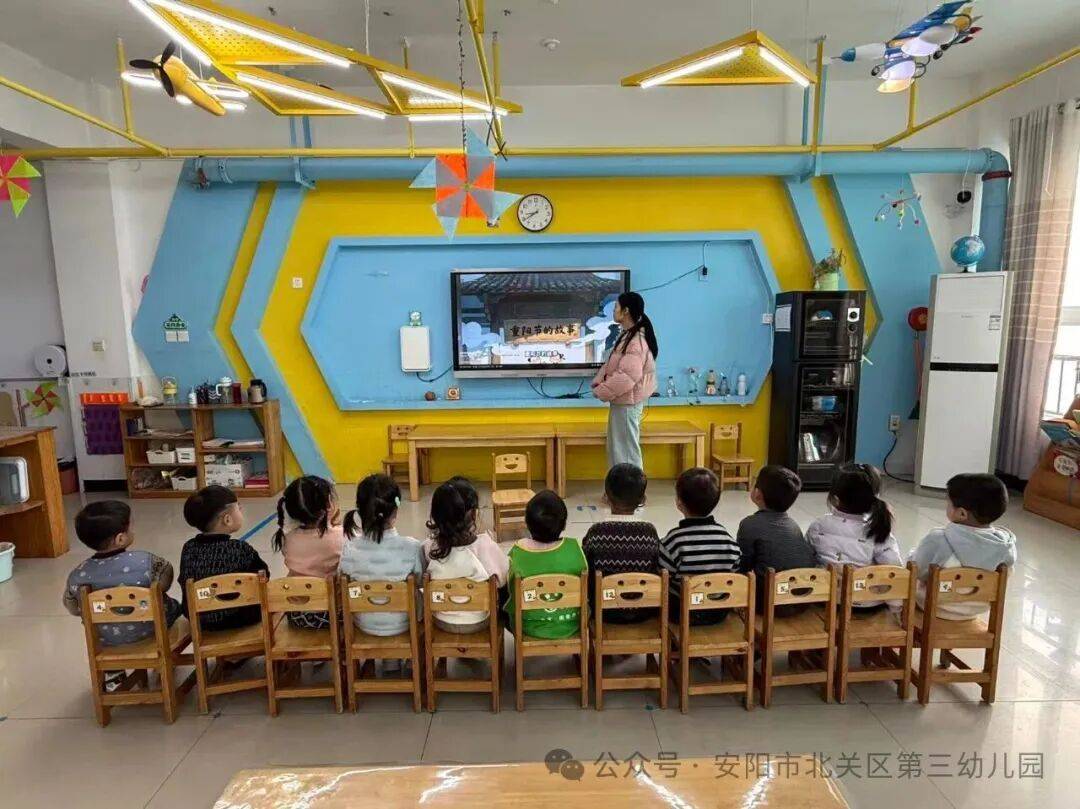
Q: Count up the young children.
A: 11